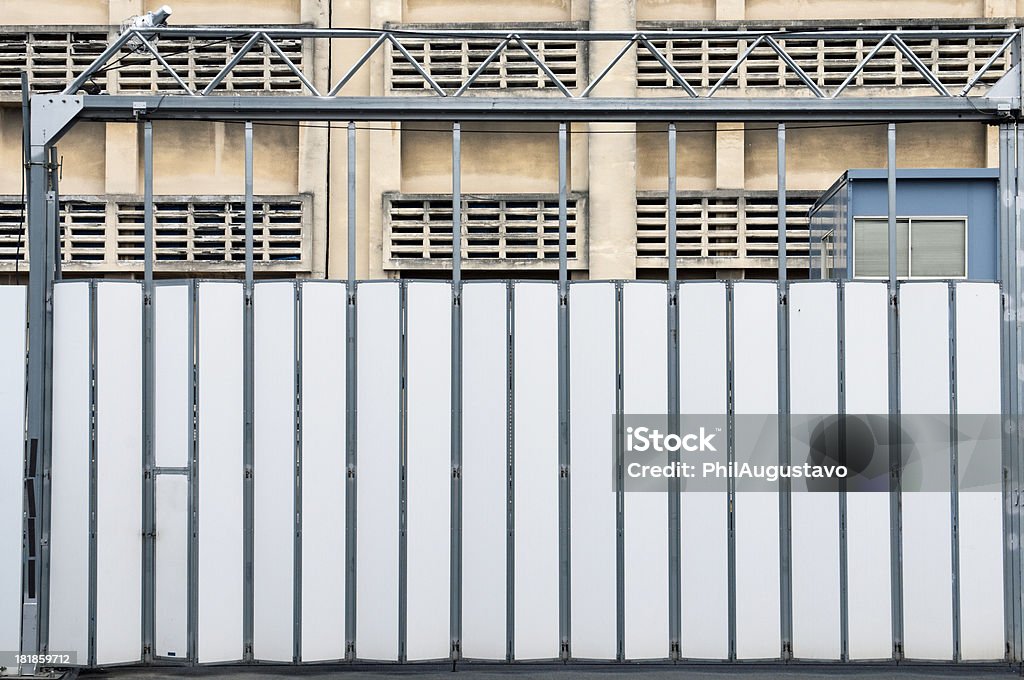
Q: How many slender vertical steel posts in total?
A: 8